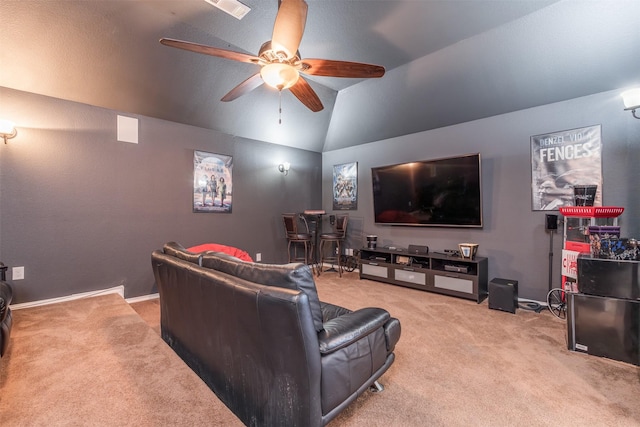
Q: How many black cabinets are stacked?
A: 2